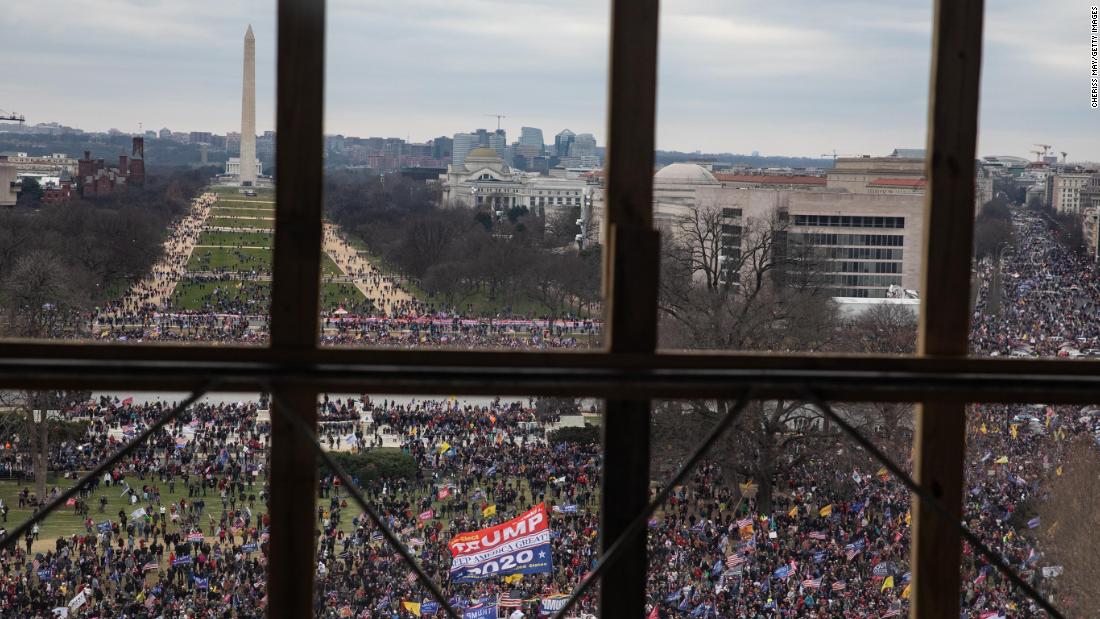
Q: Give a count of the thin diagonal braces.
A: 4